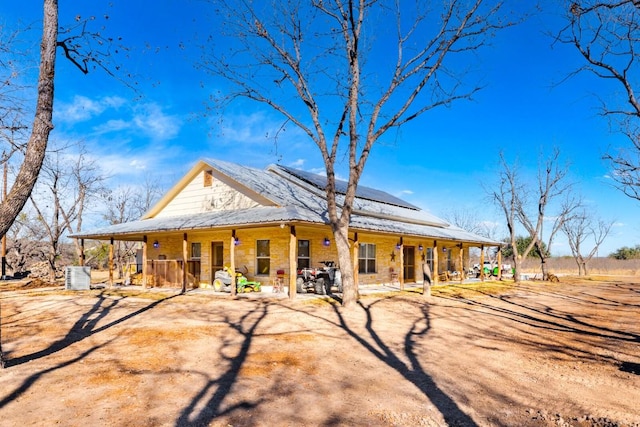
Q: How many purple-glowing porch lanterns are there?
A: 6